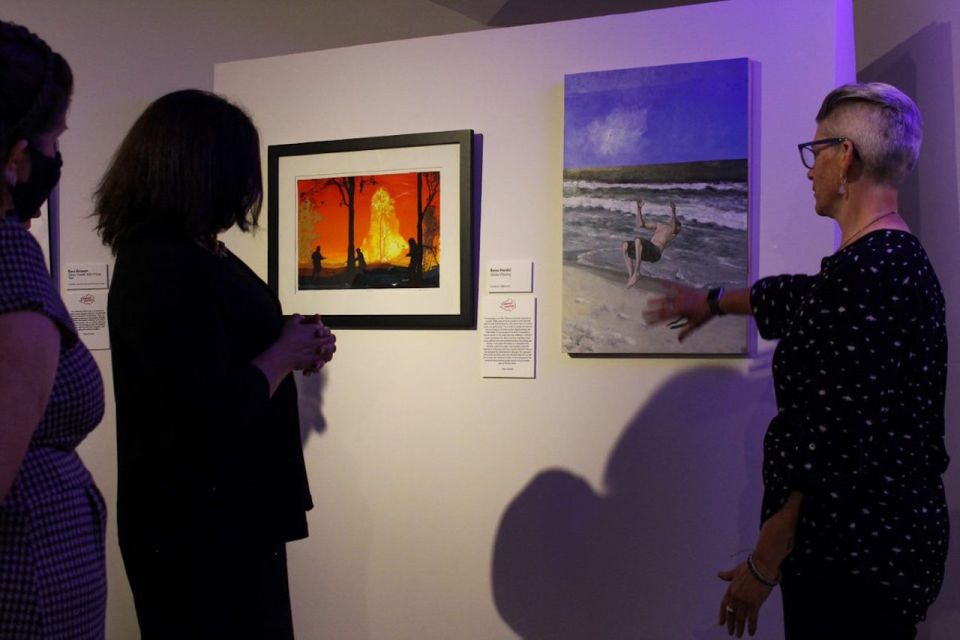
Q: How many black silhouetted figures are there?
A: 3